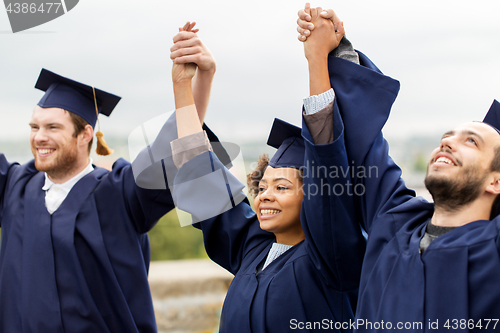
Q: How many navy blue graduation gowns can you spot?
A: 3